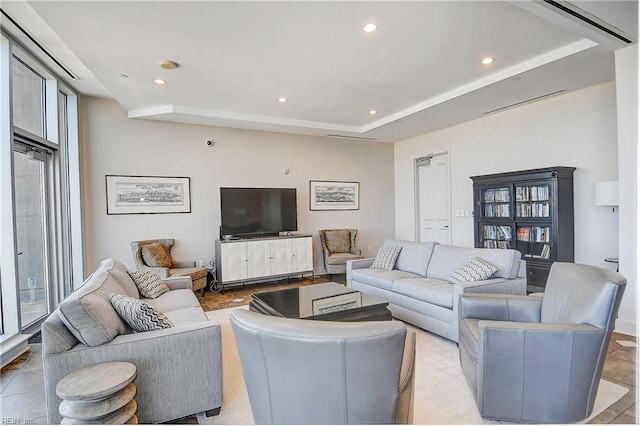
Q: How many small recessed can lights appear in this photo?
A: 5